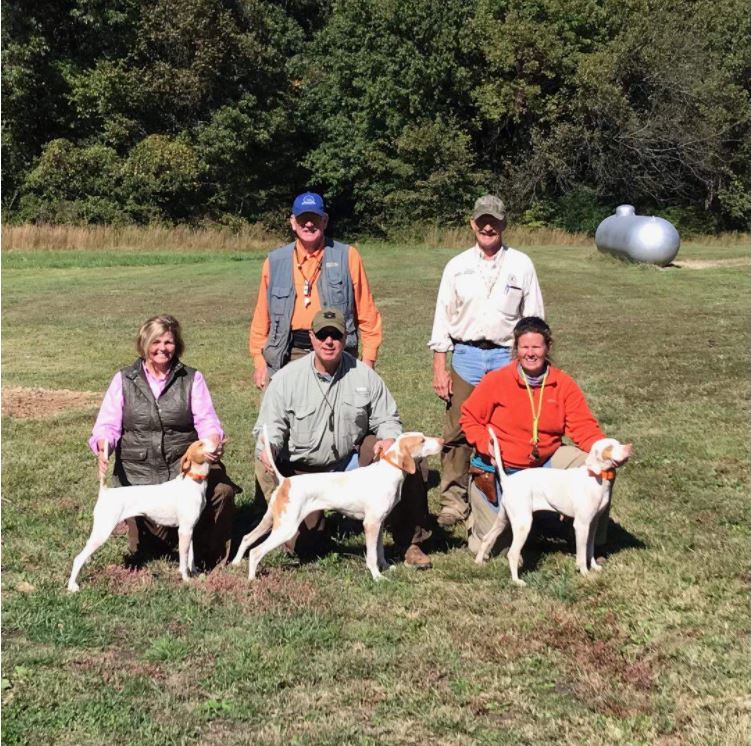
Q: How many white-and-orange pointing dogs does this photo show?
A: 3